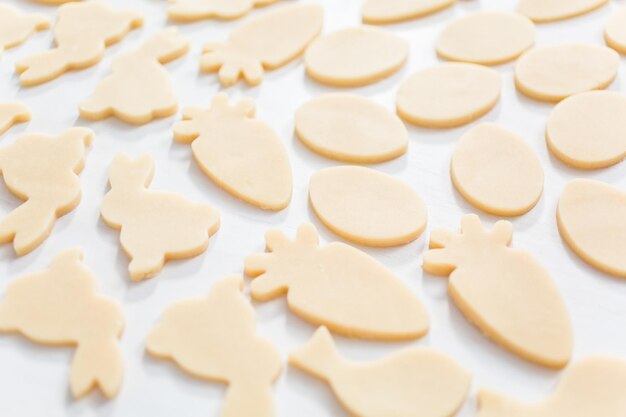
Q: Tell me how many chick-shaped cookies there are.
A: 2